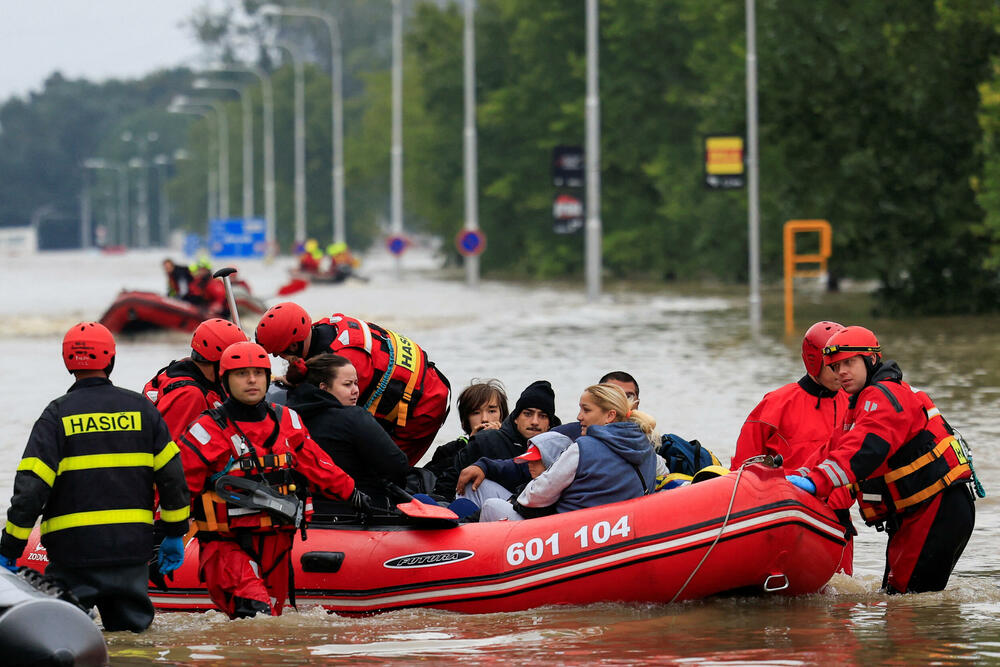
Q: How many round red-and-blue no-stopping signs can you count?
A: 2